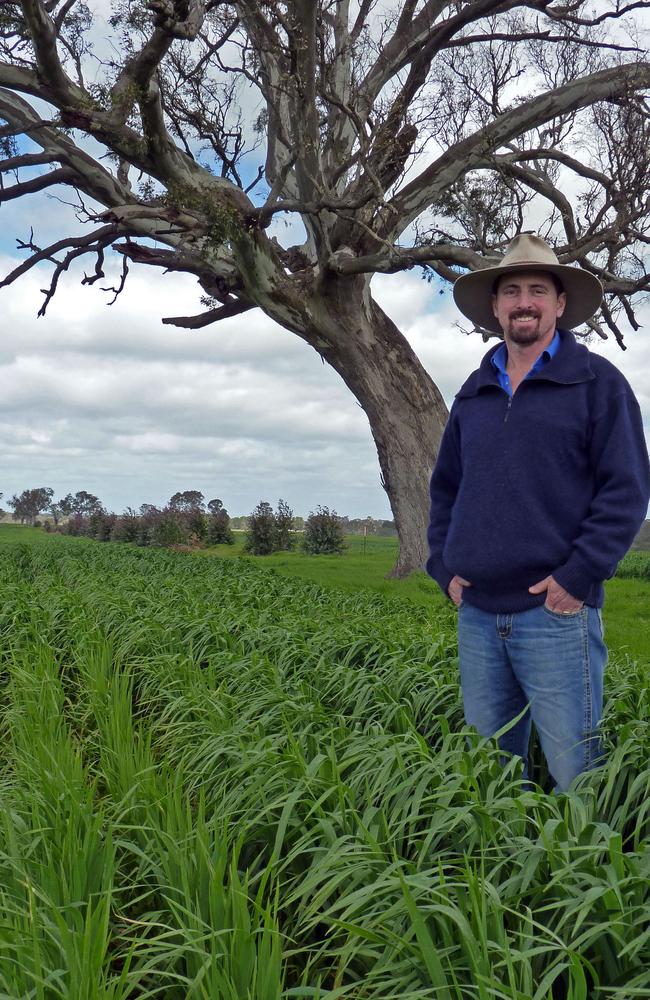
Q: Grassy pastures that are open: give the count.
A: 1